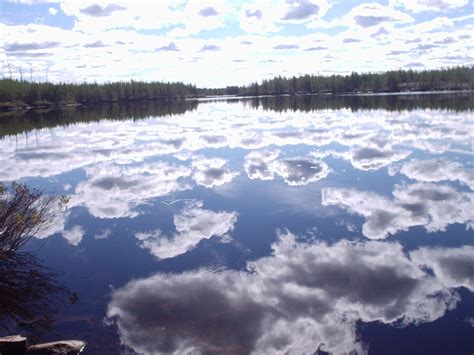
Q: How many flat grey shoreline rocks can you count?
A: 2